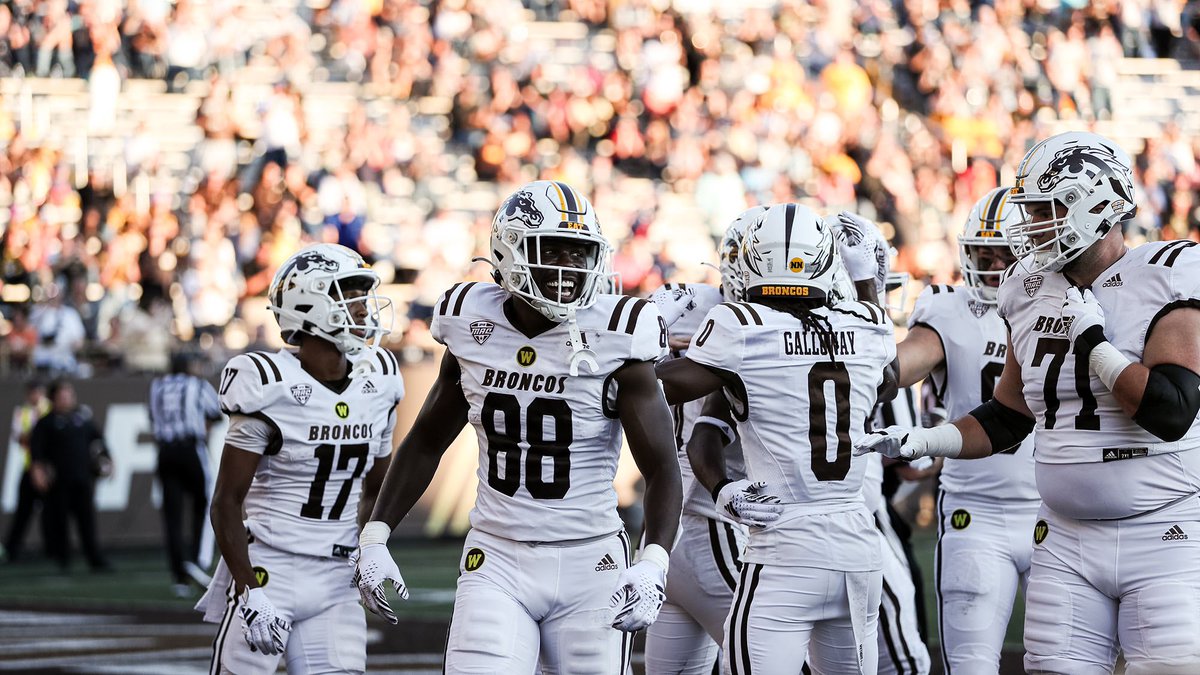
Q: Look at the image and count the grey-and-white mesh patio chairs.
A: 0